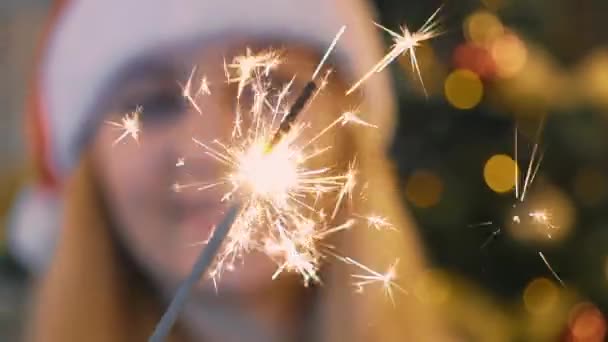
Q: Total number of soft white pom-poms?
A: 1